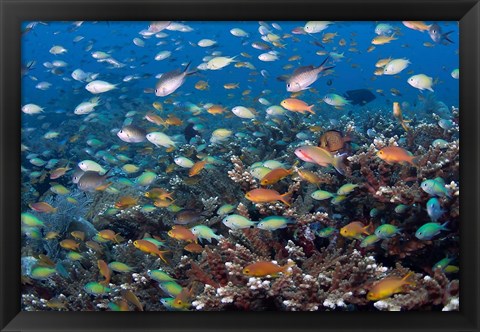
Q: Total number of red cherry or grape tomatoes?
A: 0